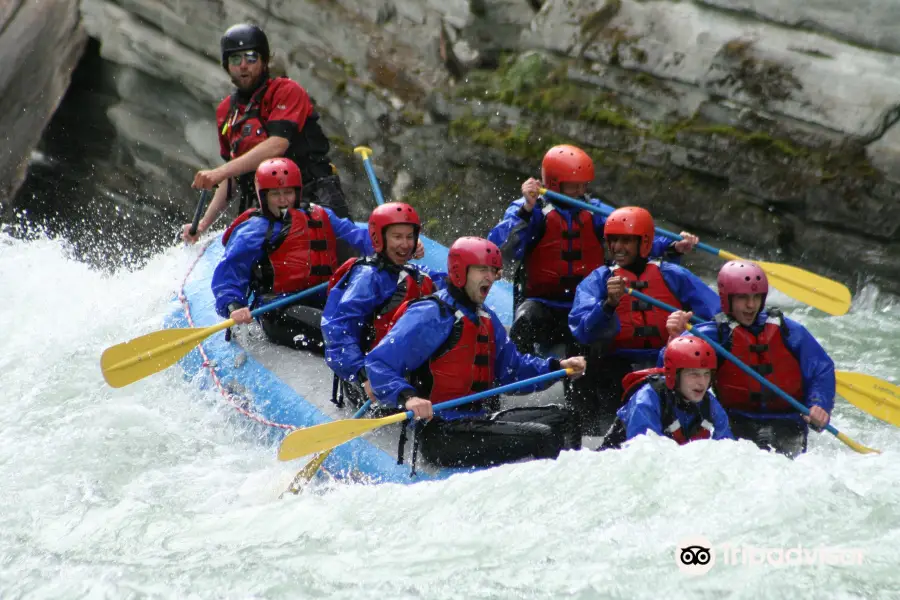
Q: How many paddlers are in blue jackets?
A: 7